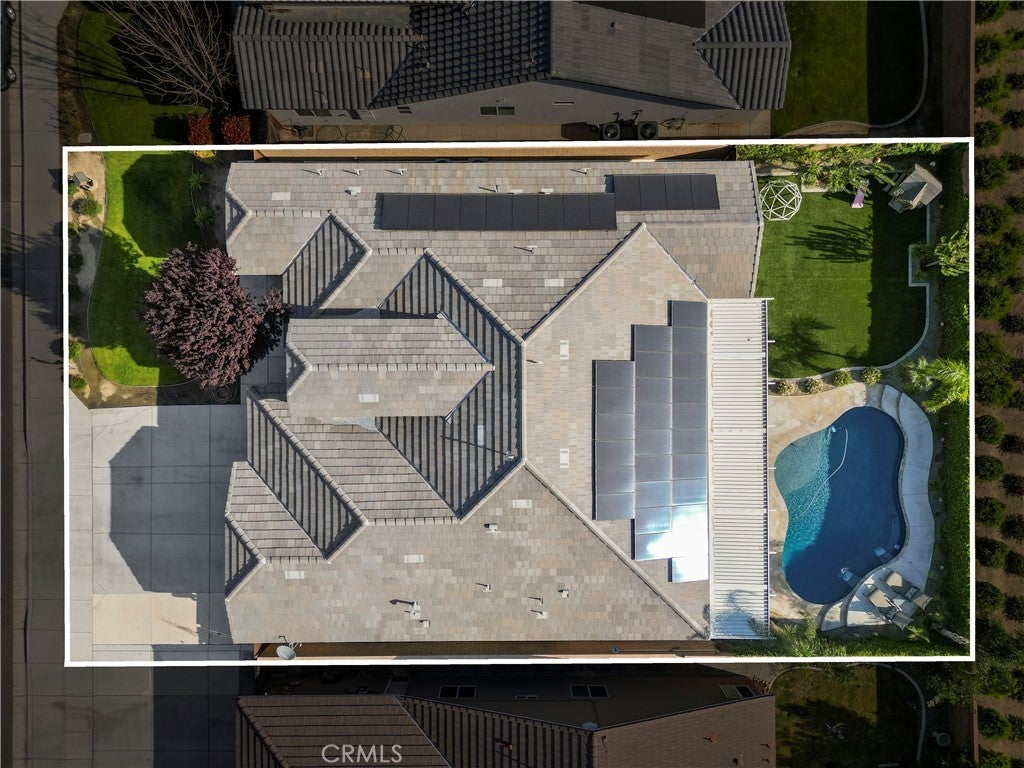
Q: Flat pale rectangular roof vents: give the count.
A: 10